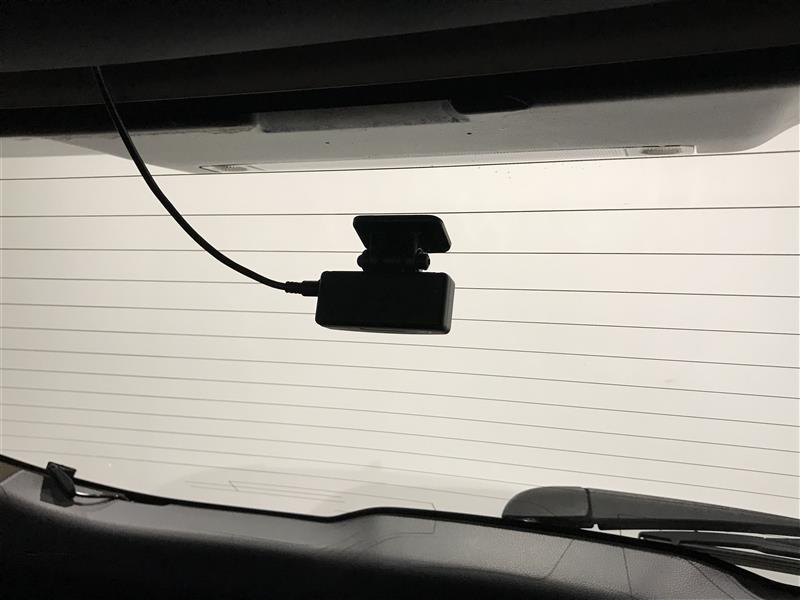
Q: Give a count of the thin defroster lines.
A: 13